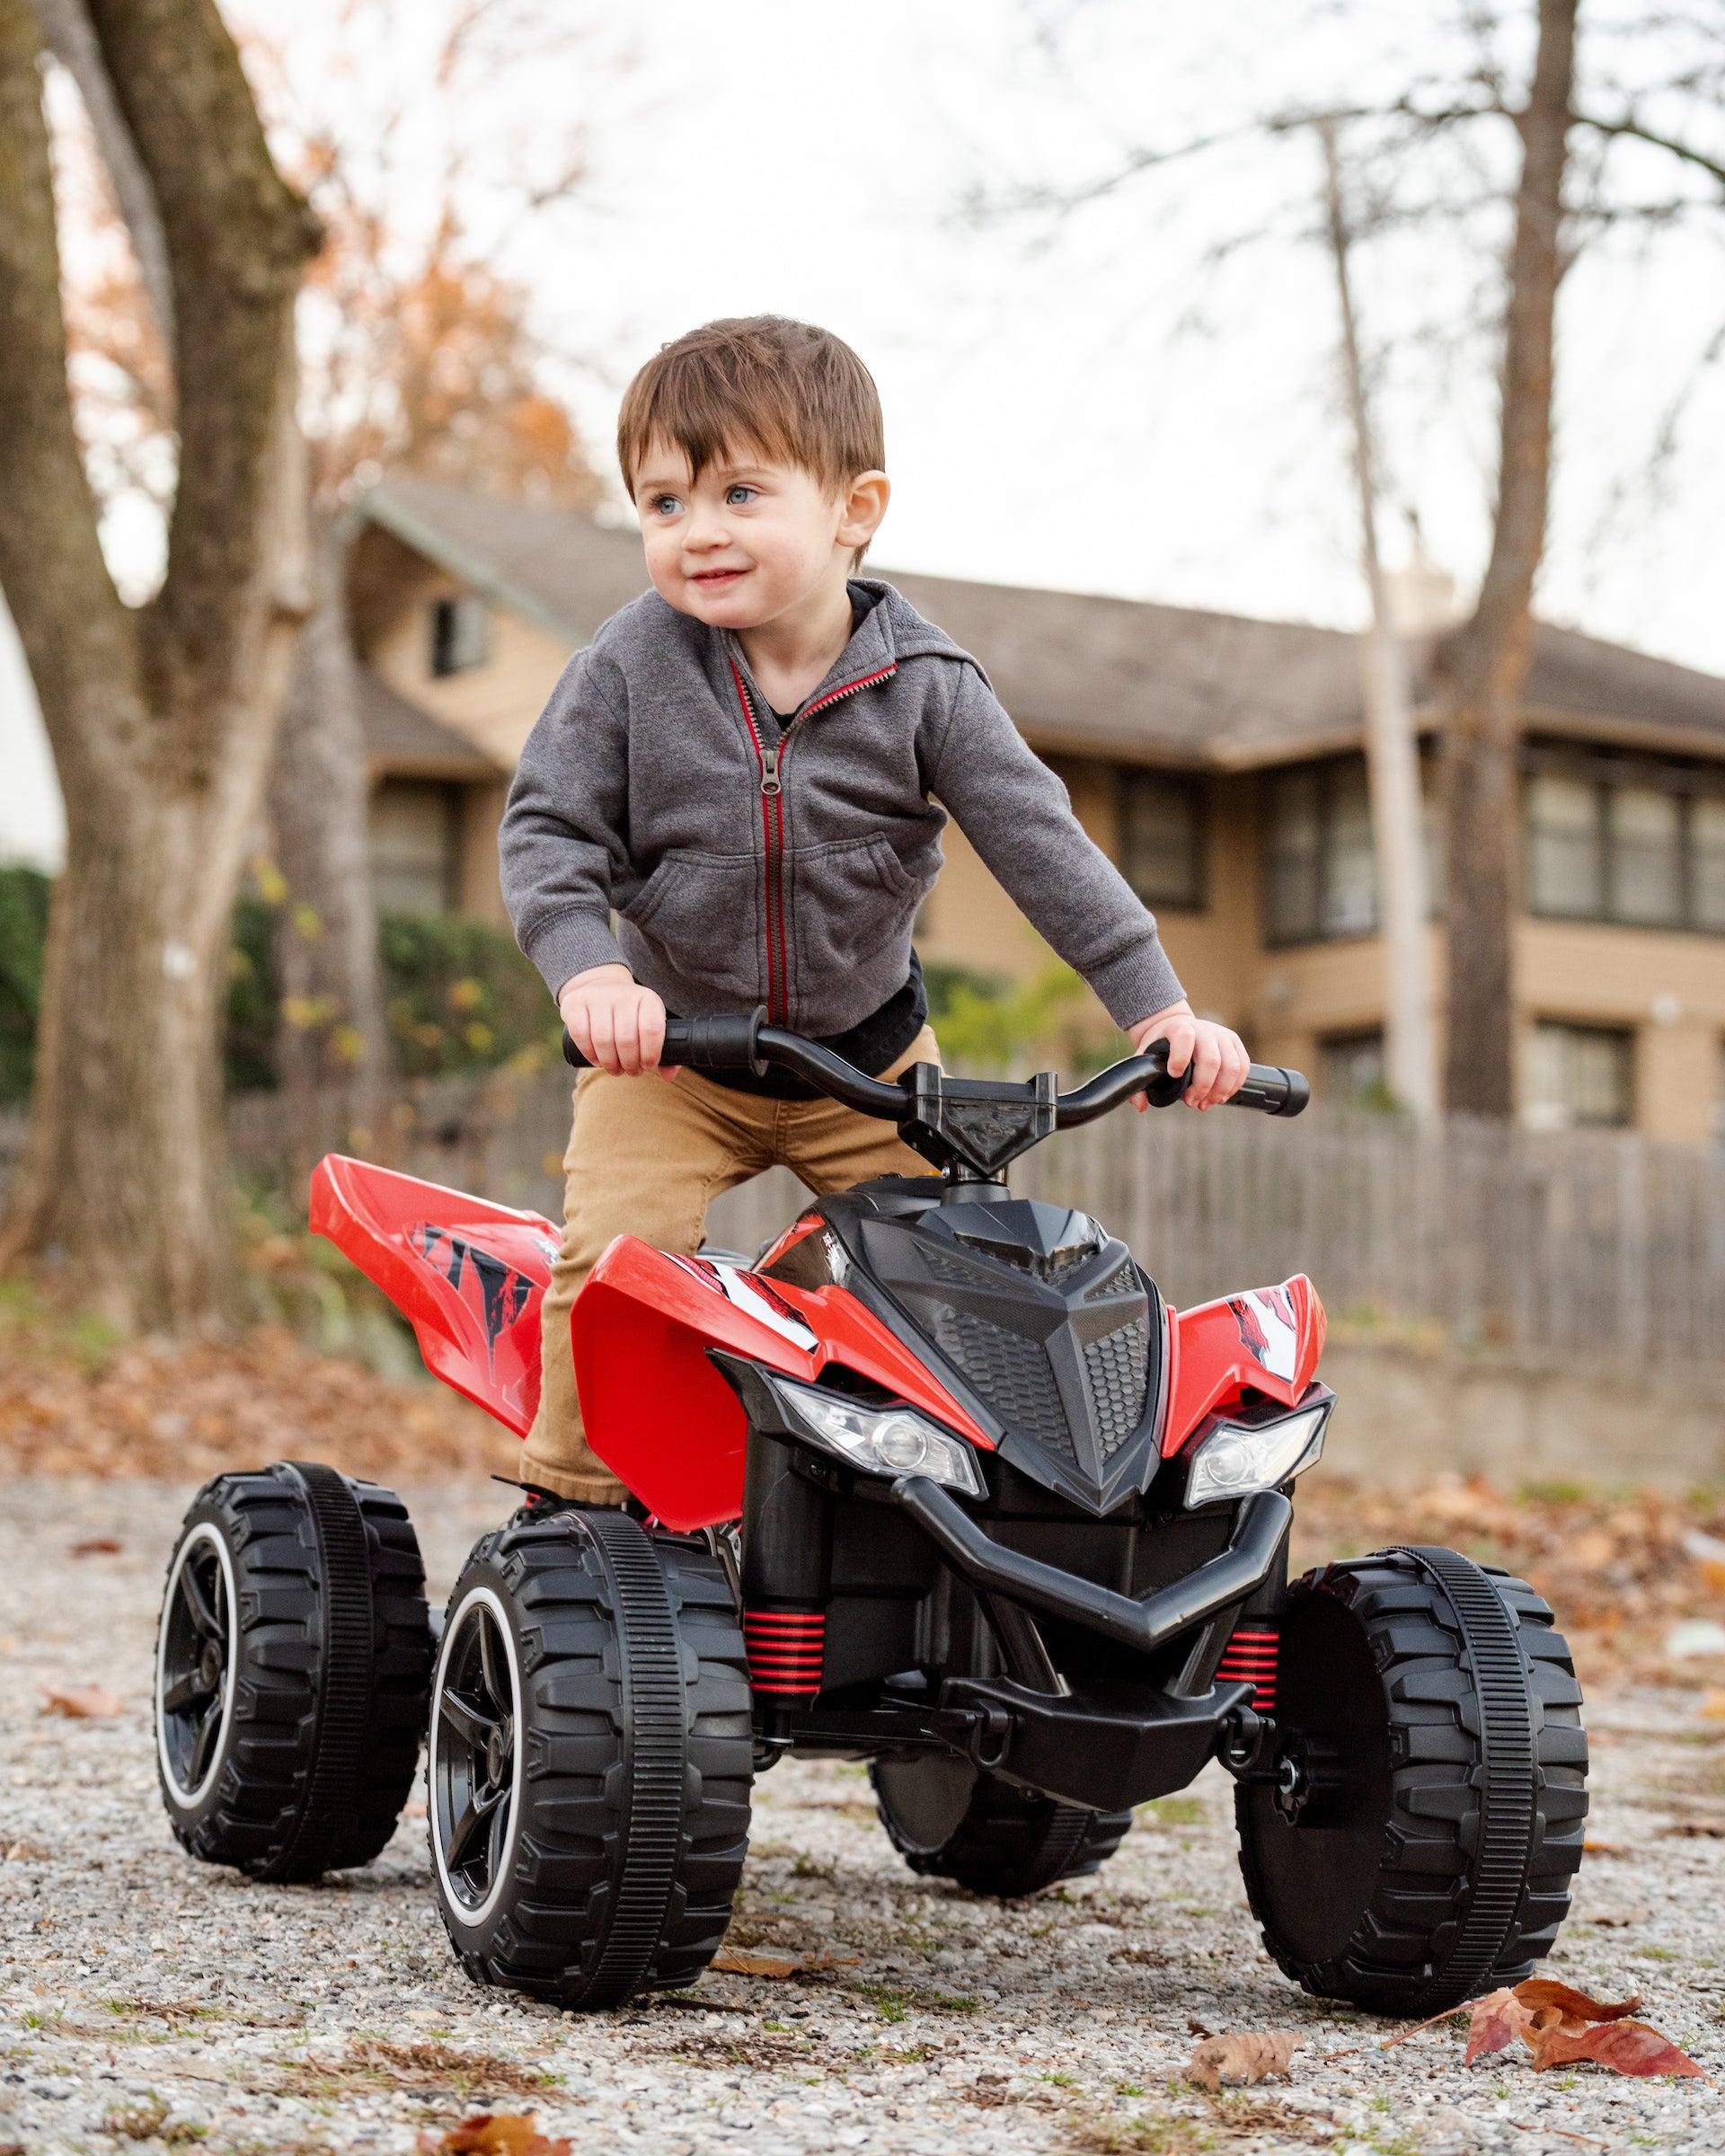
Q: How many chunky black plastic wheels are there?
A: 4